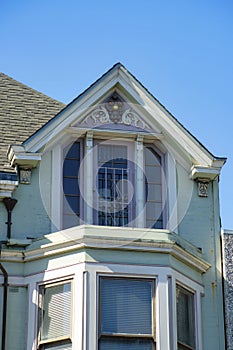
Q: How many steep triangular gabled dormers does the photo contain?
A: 1